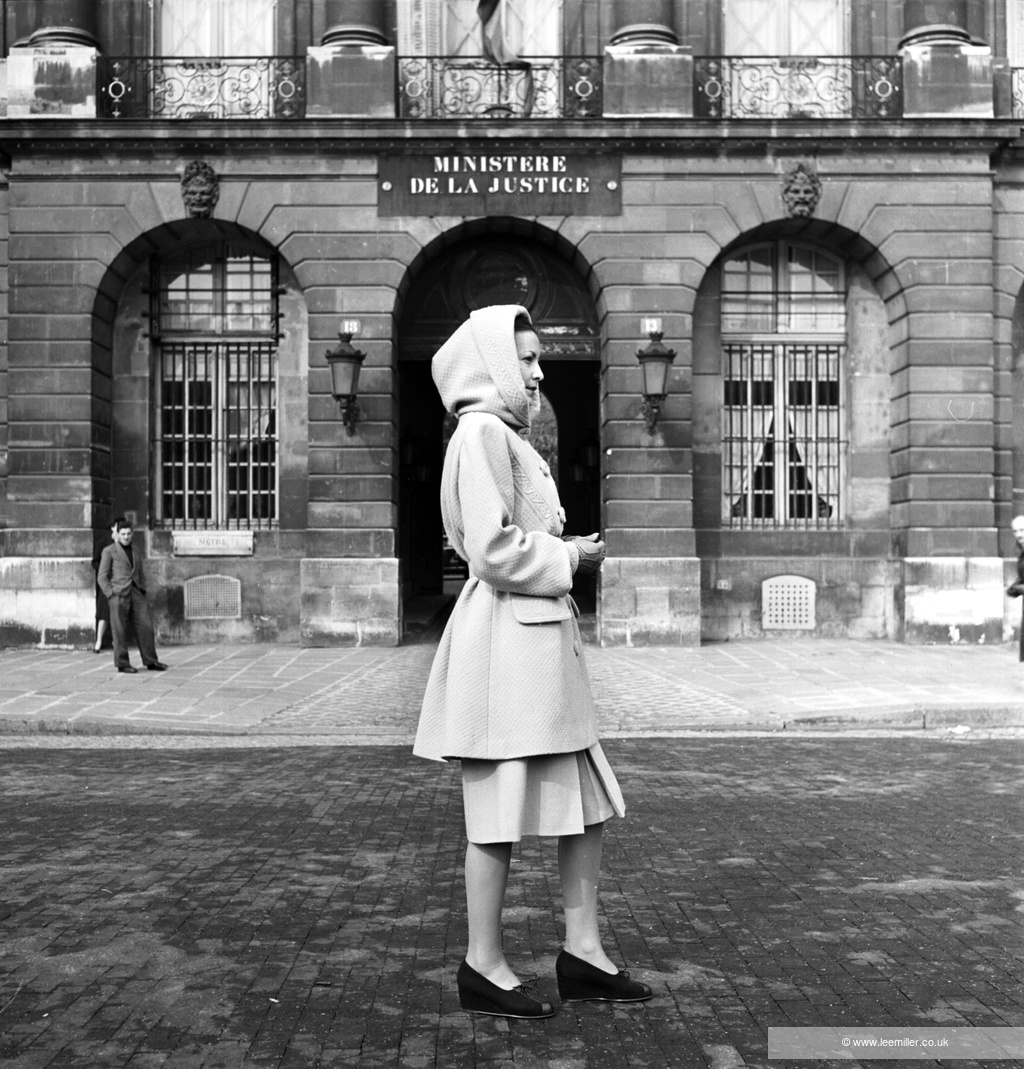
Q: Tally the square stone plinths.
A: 4